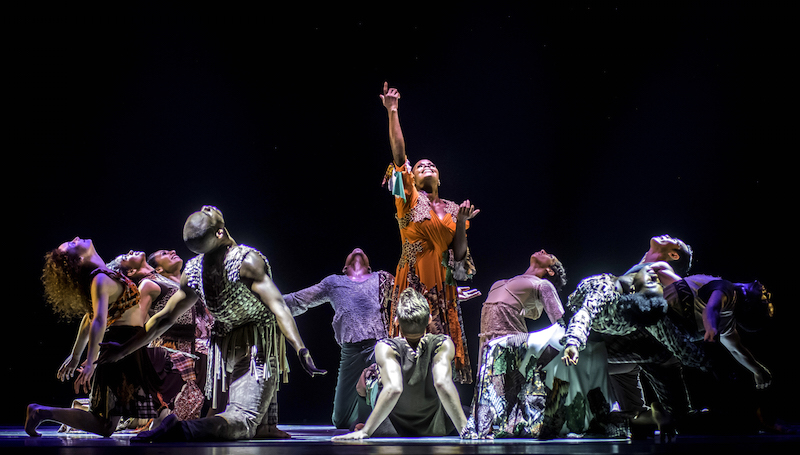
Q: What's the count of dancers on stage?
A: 11